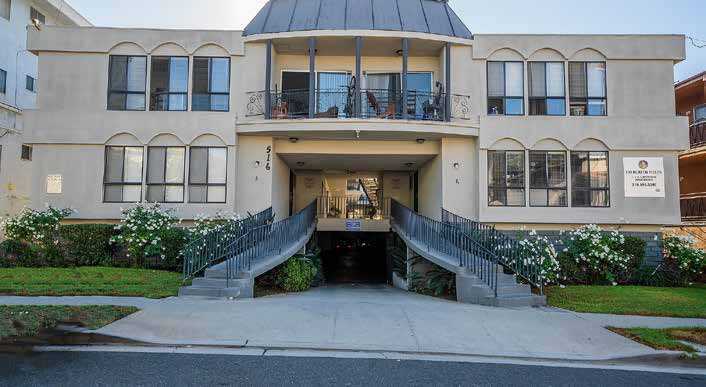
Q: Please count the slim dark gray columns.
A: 5